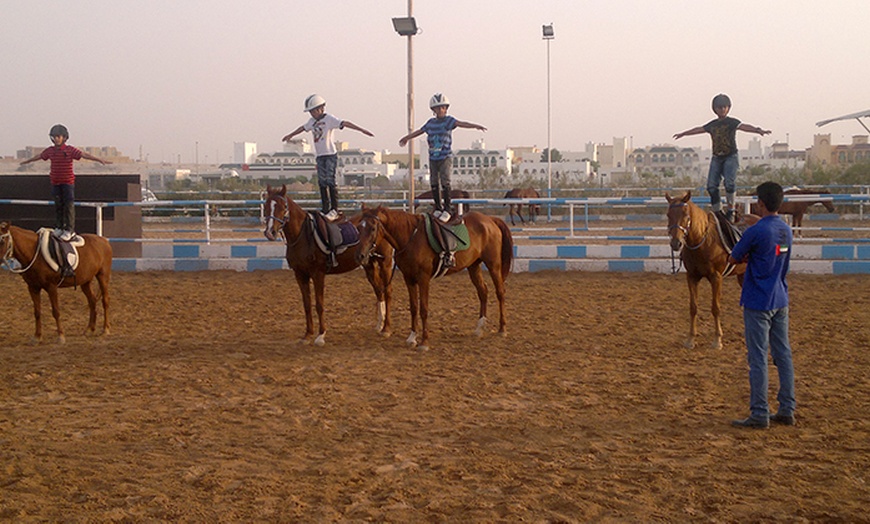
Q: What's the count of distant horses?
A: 3